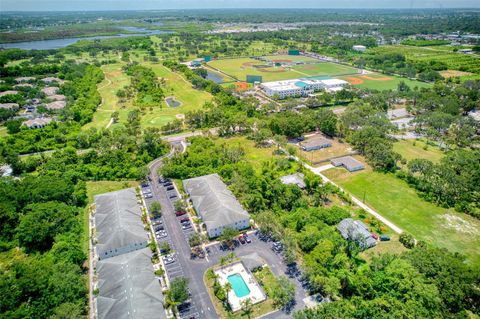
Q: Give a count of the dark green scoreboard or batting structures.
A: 3